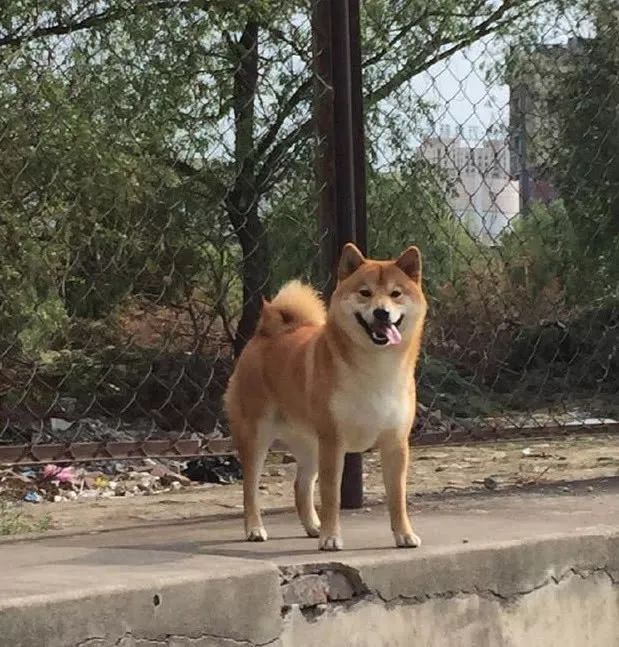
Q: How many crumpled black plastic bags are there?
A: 1